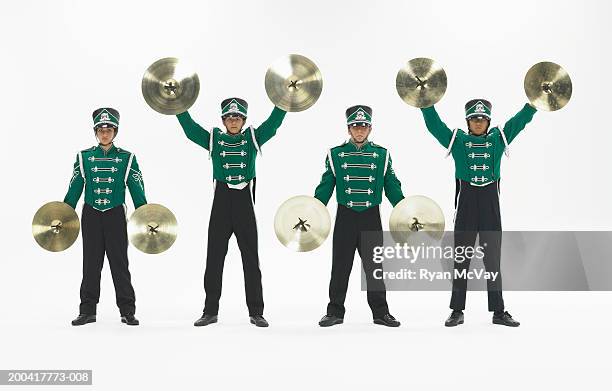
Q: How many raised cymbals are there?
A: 4